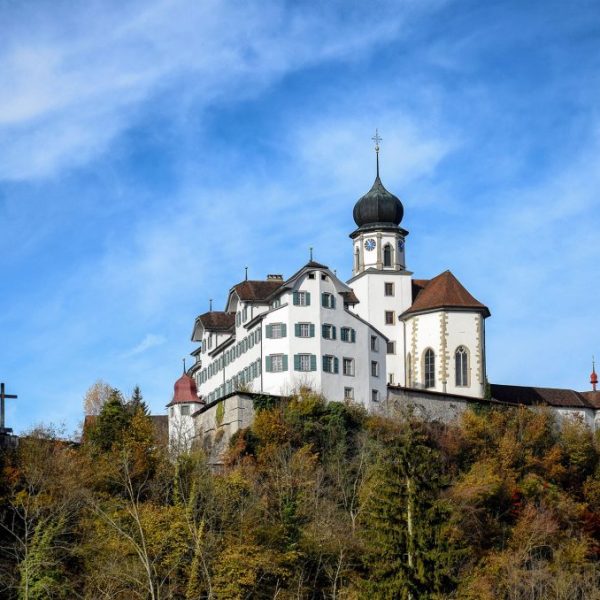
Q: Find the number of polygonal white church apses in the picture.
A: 1